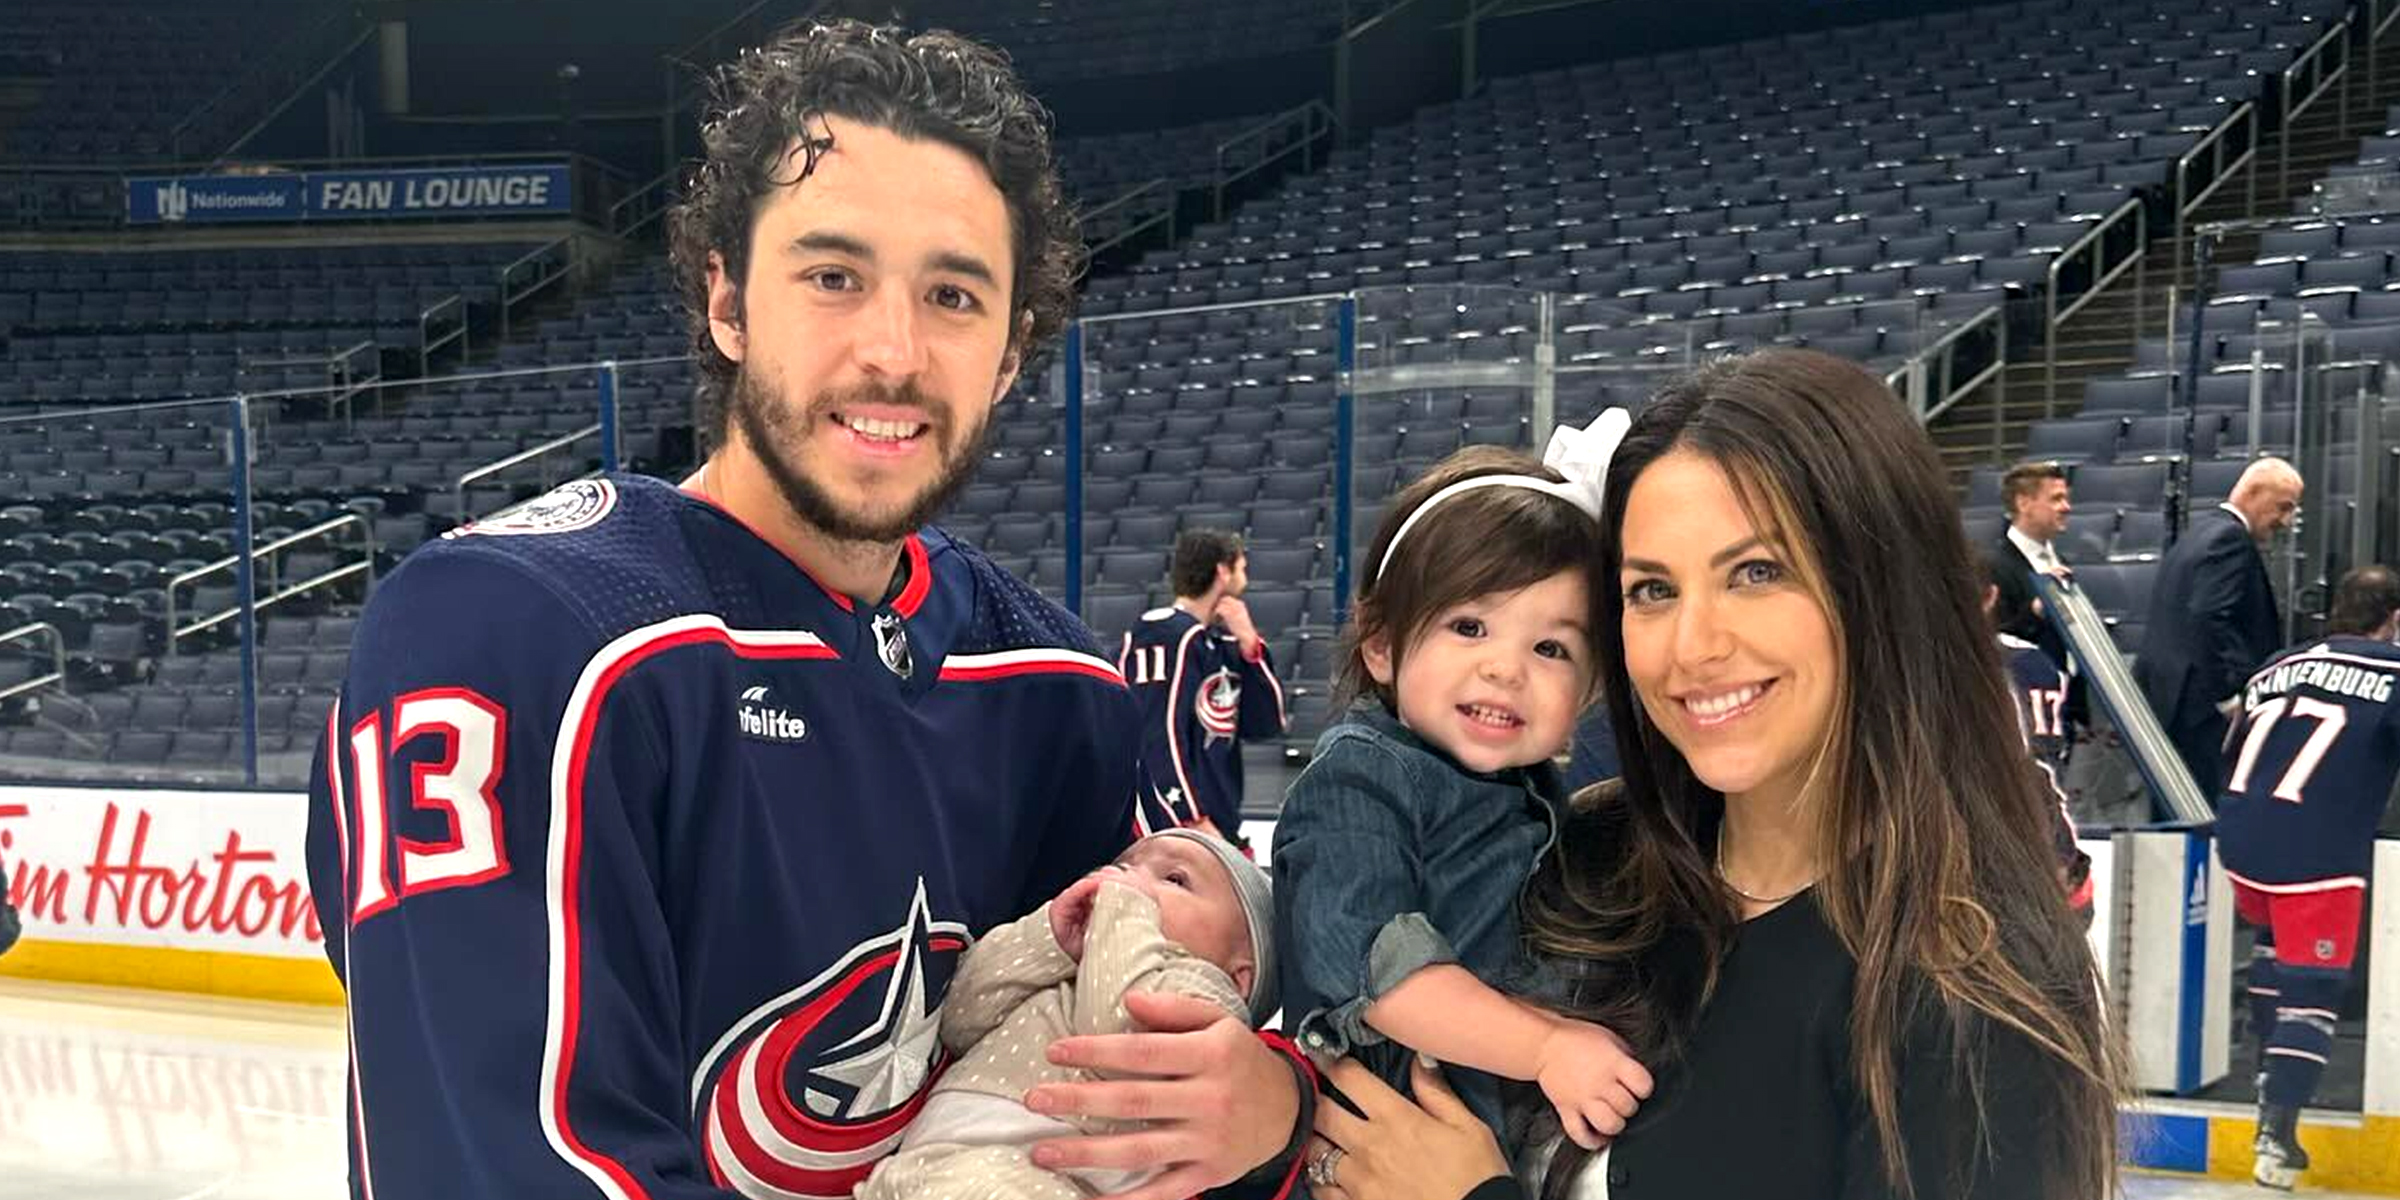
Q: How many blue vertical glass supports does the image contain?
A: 4